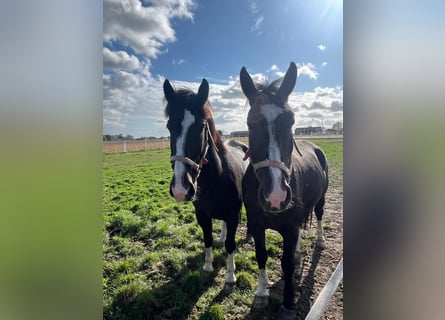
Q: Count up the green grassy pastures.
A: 1